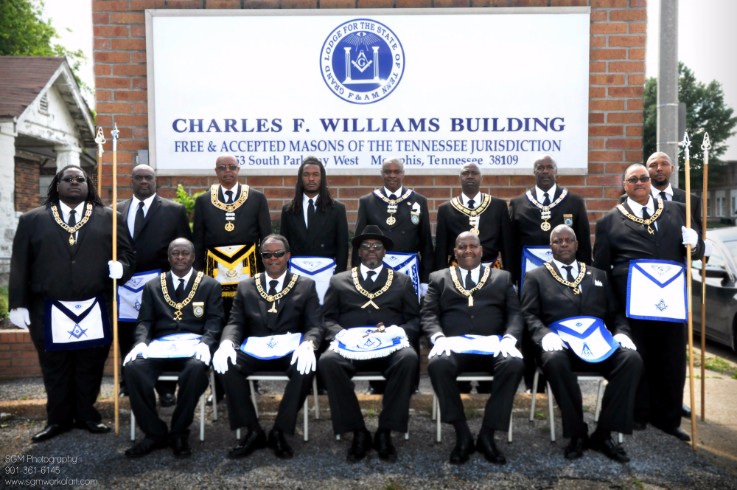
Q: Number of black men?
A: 14